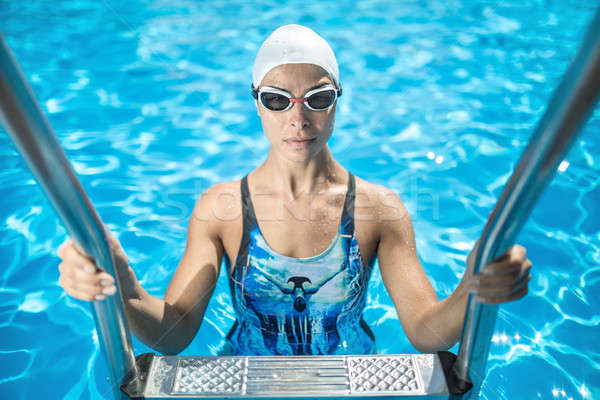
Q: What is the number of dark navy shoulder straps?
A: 2